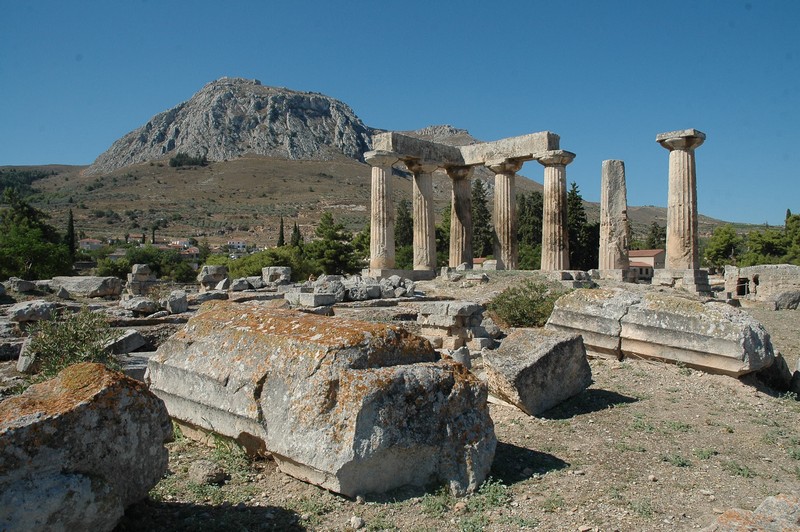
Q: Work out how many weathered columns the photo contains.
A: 7